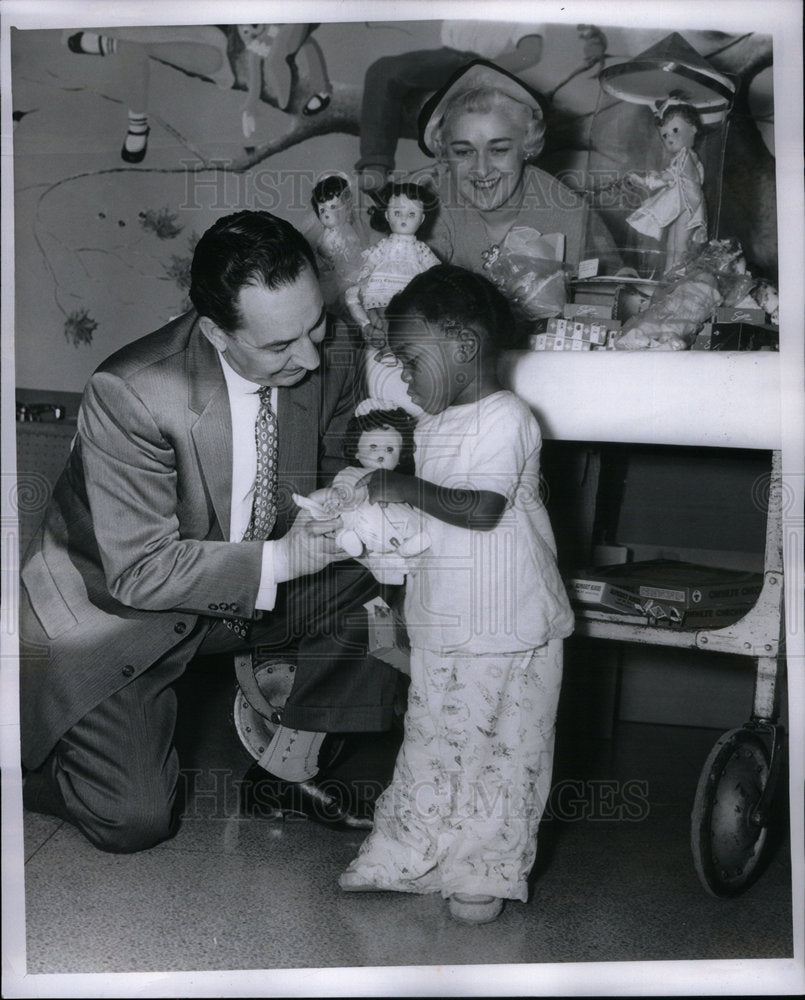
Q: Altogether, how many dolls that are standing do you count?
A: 3